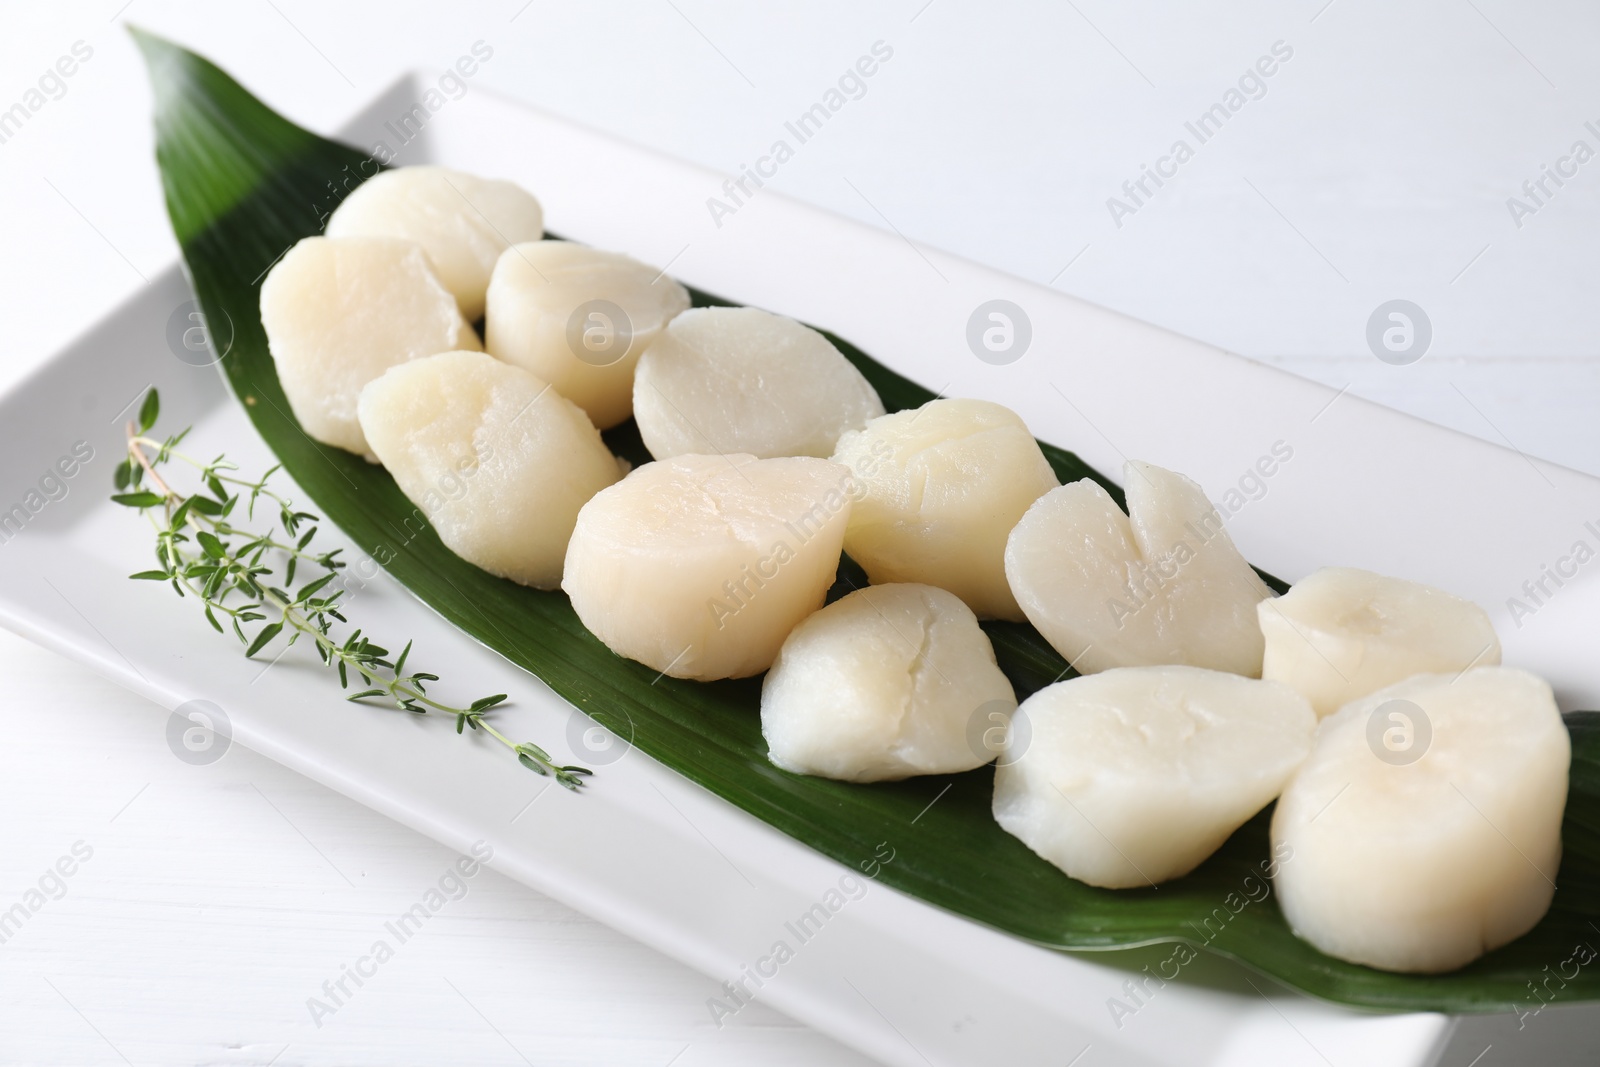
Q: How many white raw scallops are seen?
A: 12